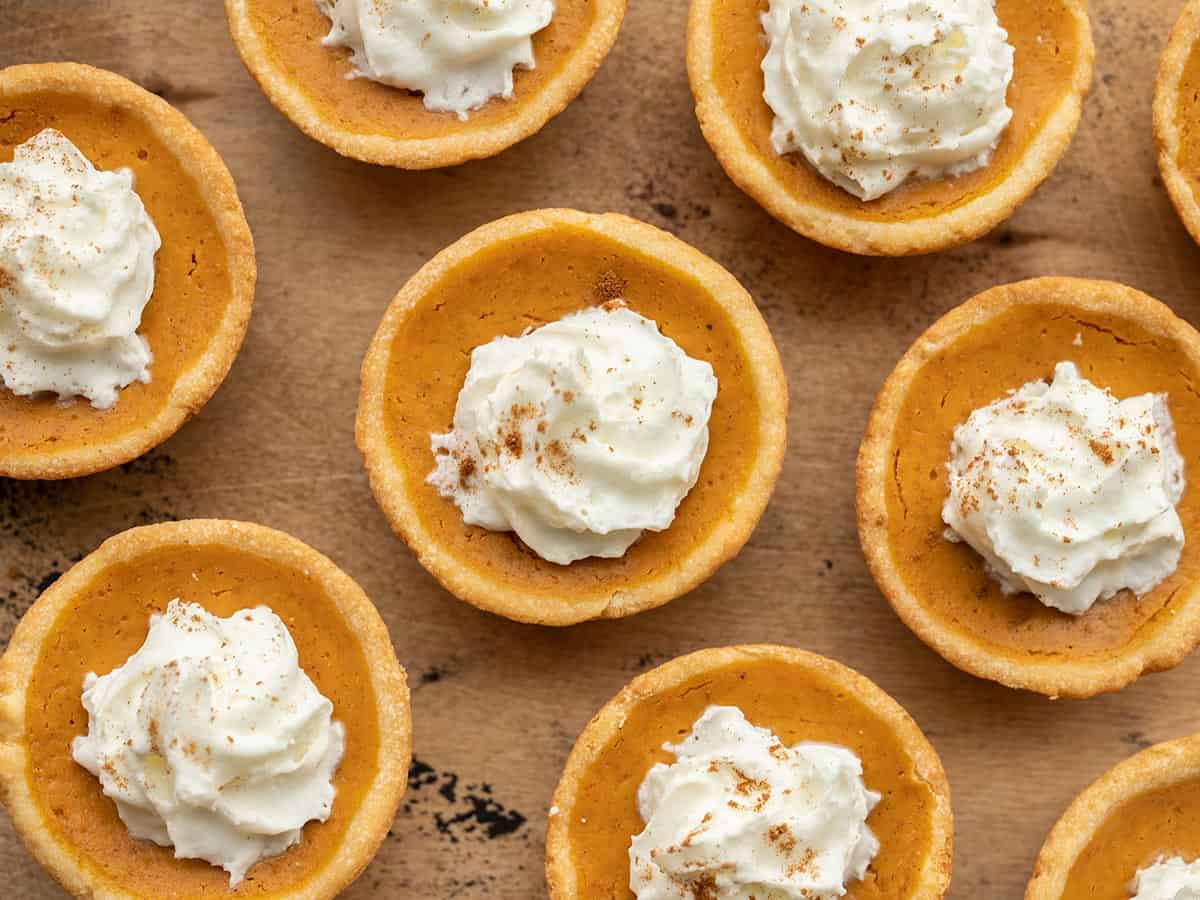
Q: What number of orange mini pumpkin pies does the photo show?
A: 9